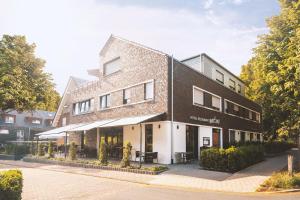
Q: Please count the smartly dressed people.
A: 0